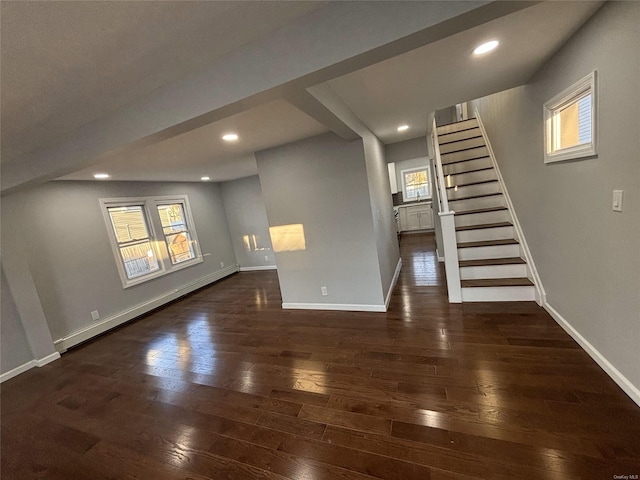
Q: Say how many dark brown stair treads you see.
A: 13